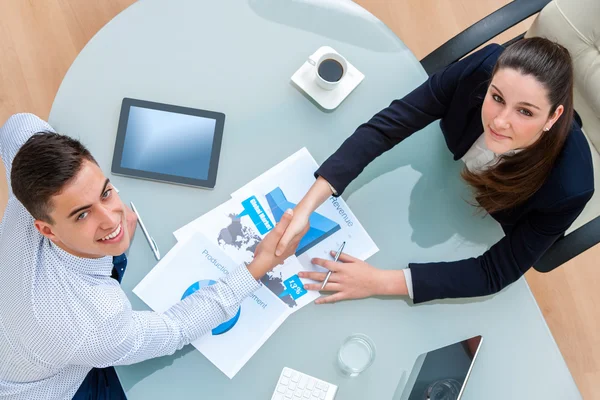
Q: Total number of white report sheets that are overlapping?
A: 3